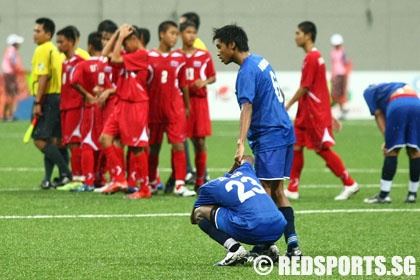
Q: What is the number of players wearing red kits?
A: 8